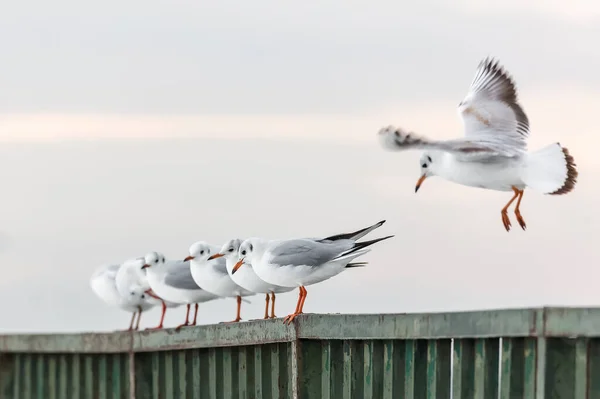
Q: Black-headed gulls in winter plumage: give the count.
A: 7